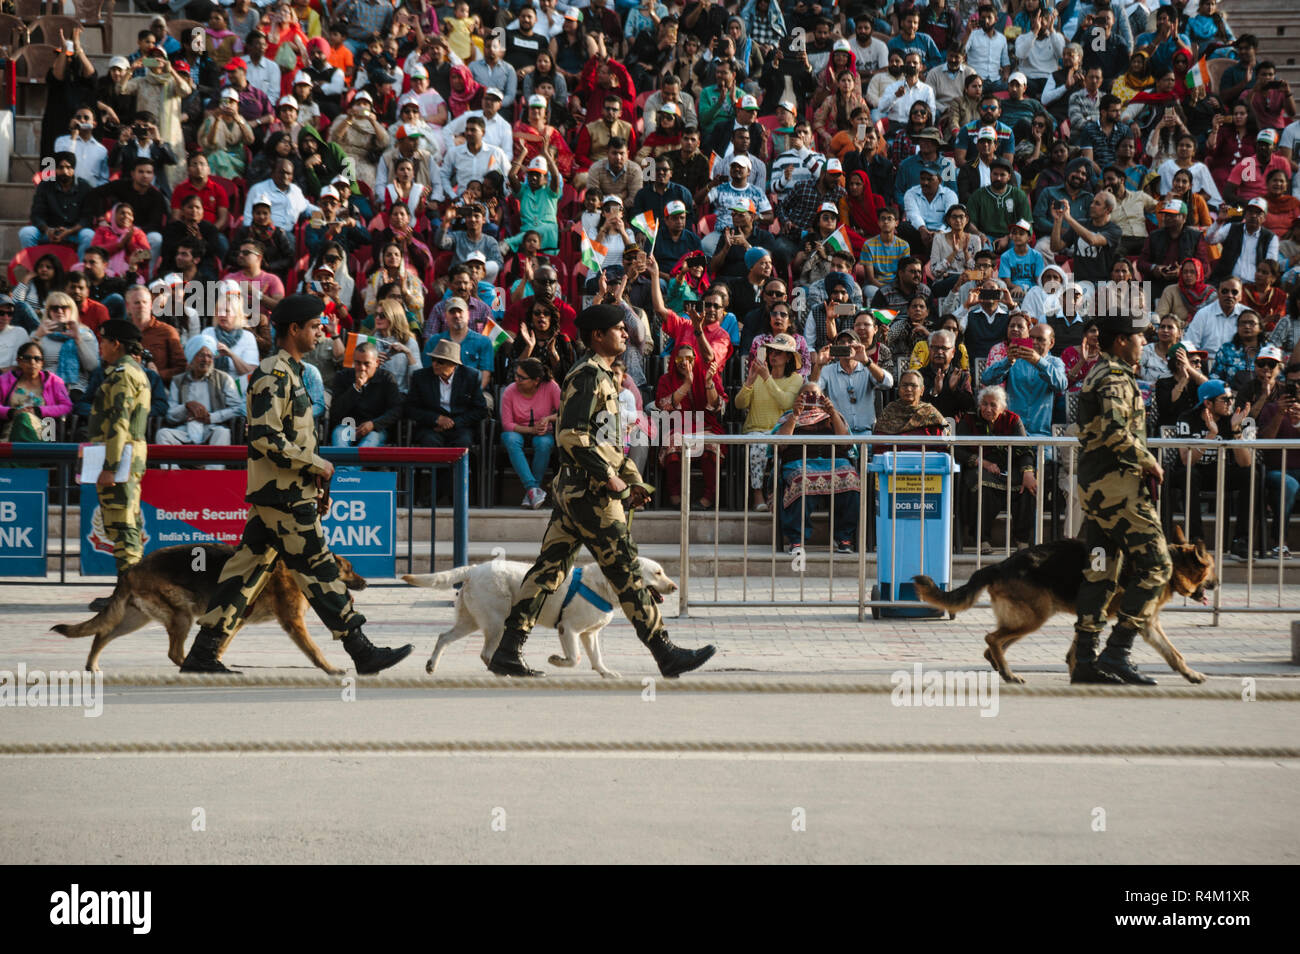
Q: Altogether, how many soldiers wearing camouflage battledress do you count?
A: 4